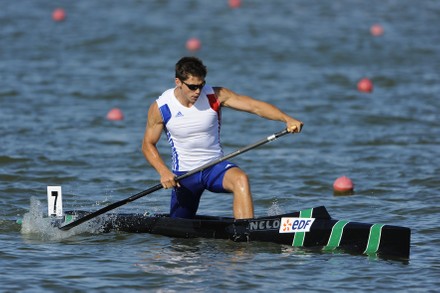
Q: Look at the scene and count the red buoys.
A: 7